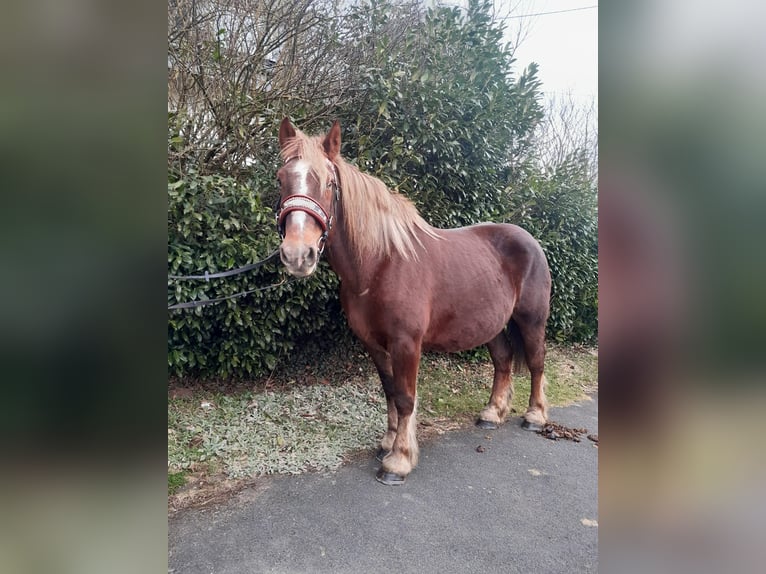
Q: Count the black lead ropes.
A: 2